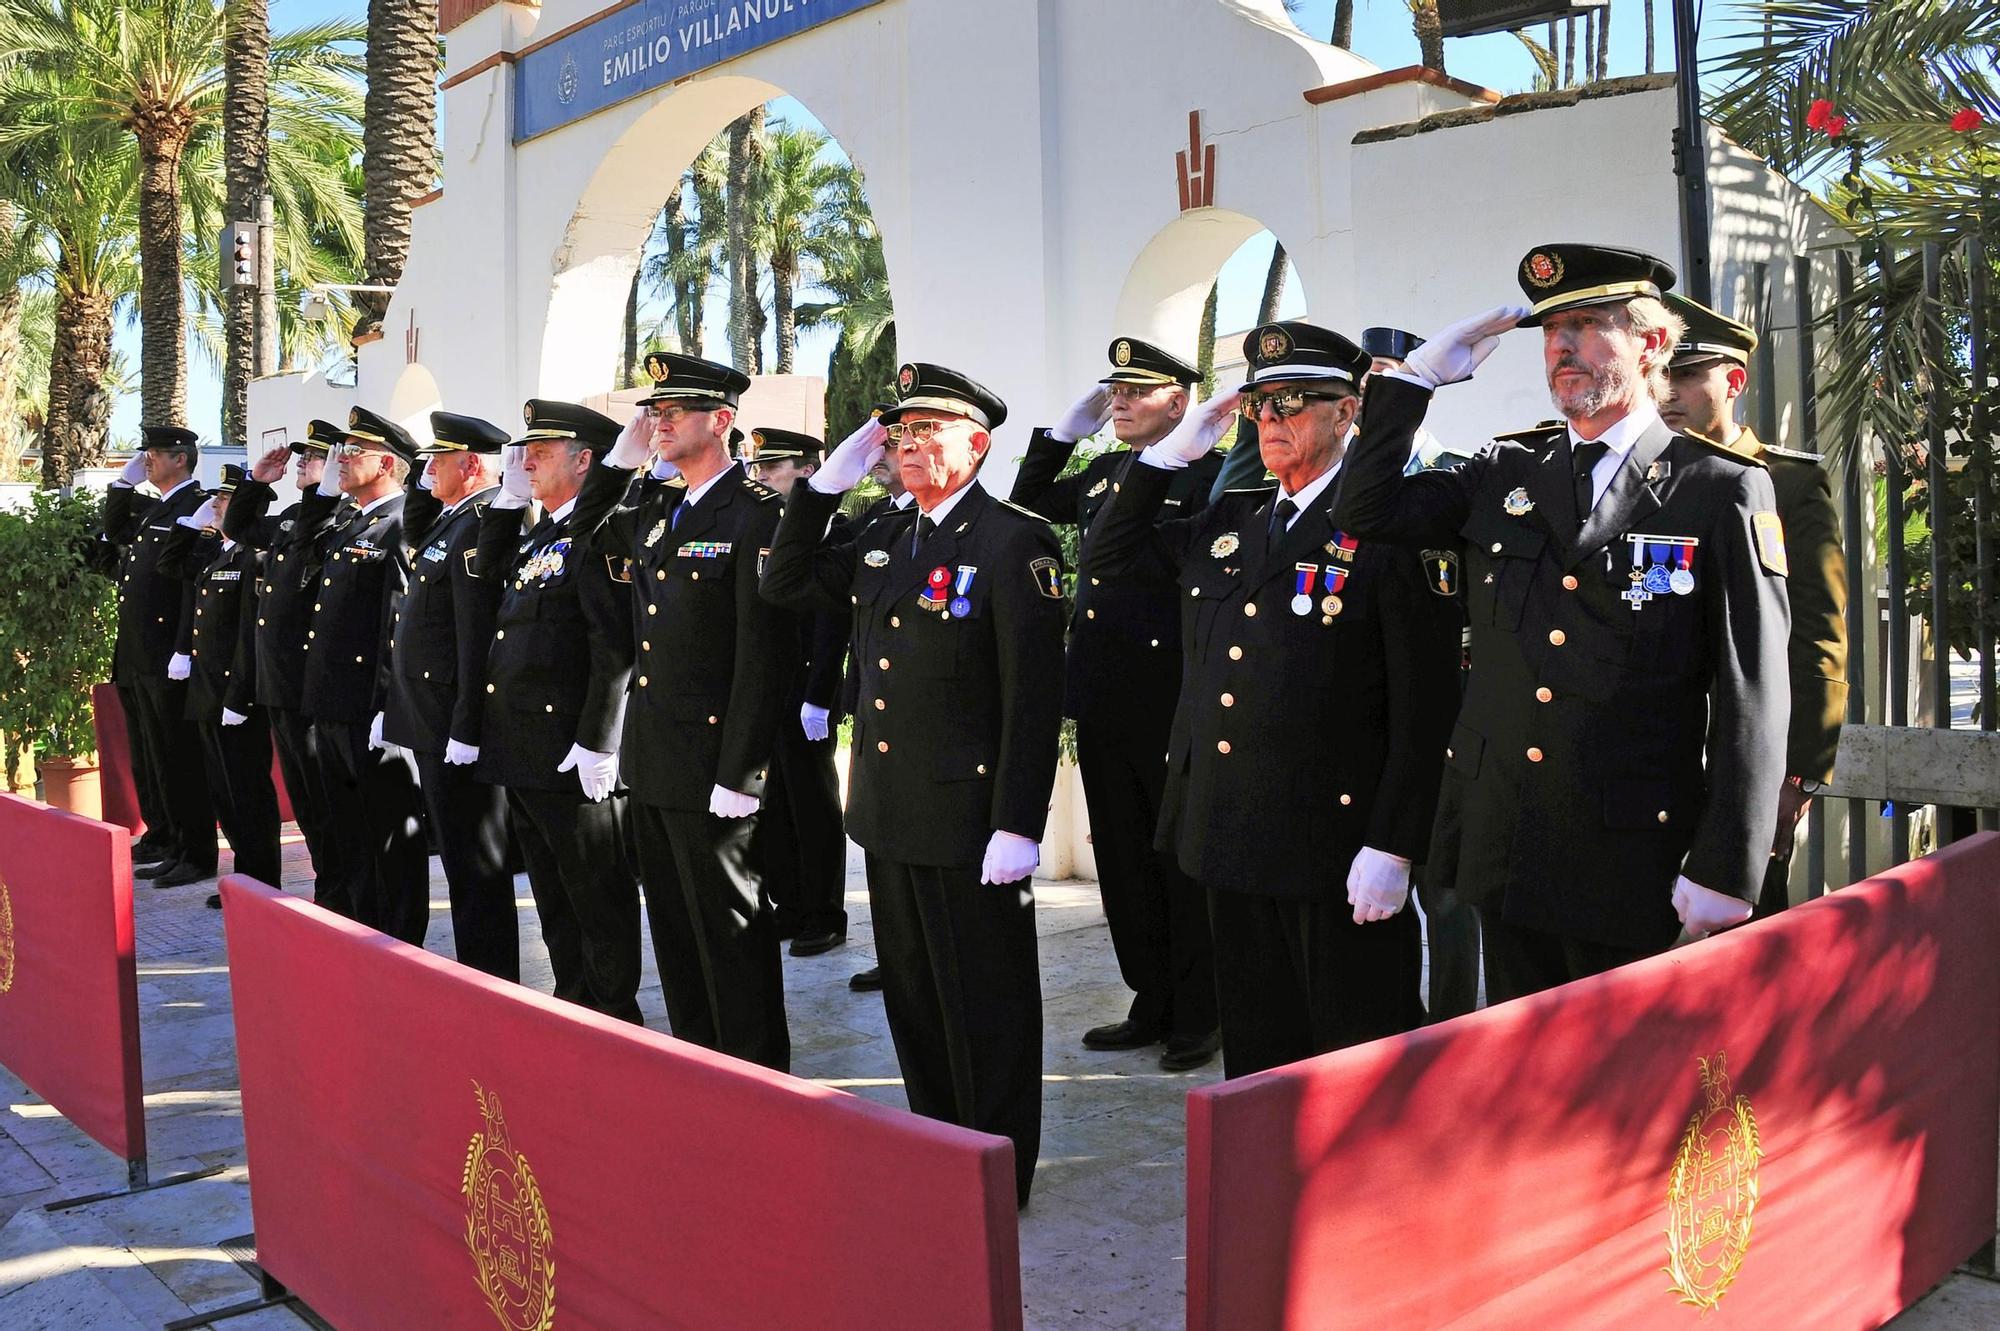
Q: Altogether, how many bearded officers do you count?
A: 1